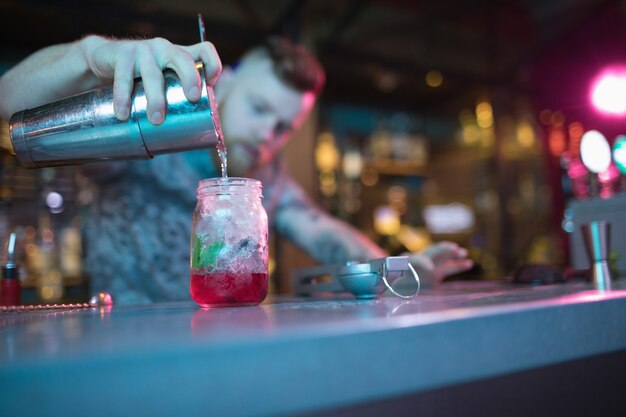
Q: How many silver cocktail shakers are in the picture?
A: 1